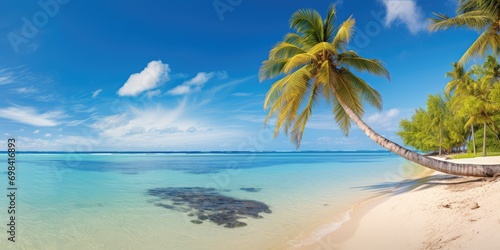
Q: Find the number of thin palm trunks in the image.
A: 3